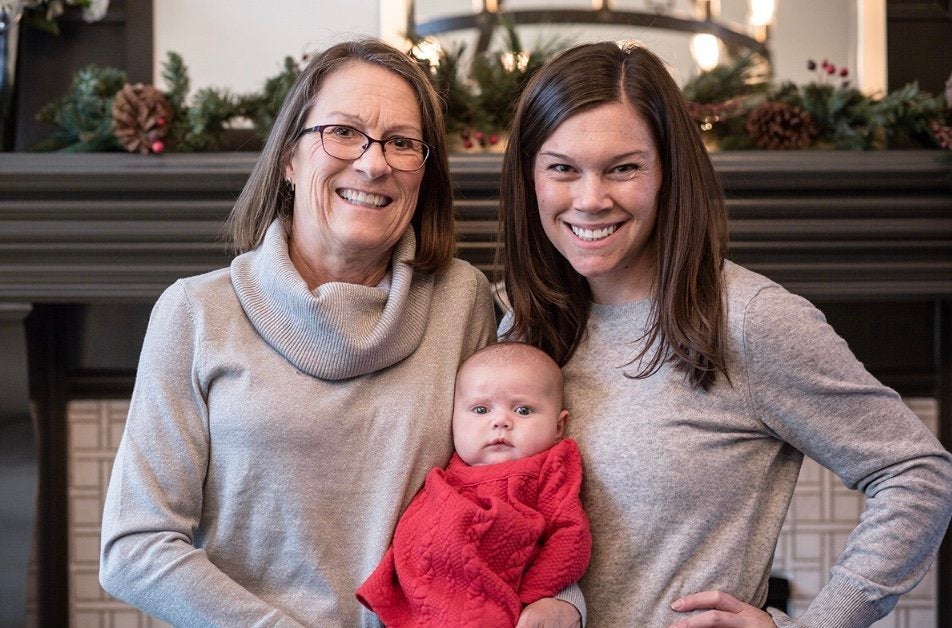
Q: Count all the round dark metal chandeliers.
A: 1